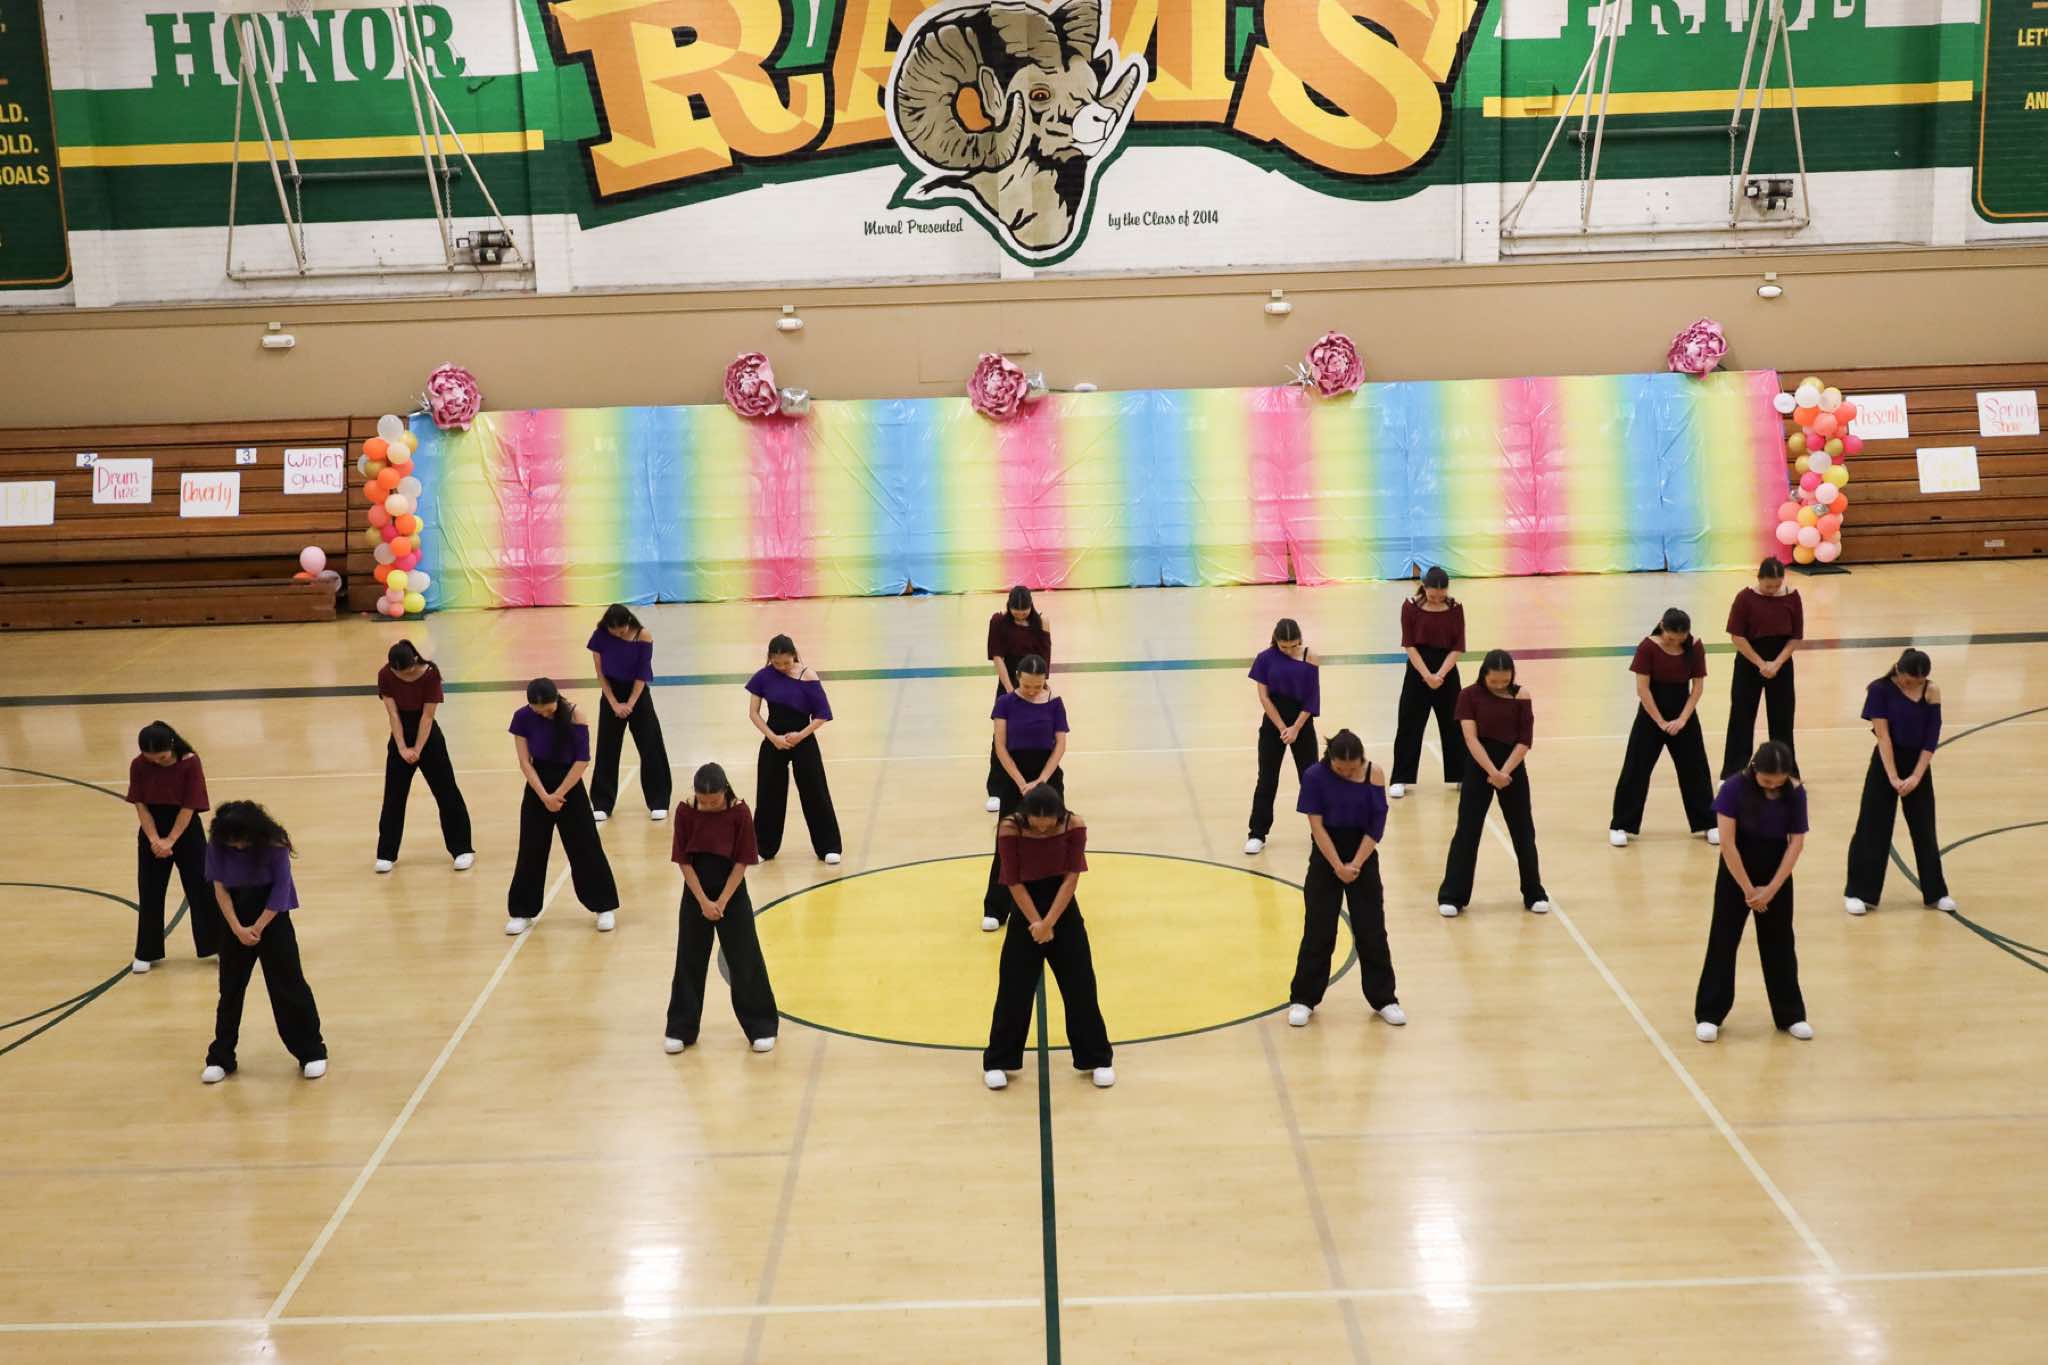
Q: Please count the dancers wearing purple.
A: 9